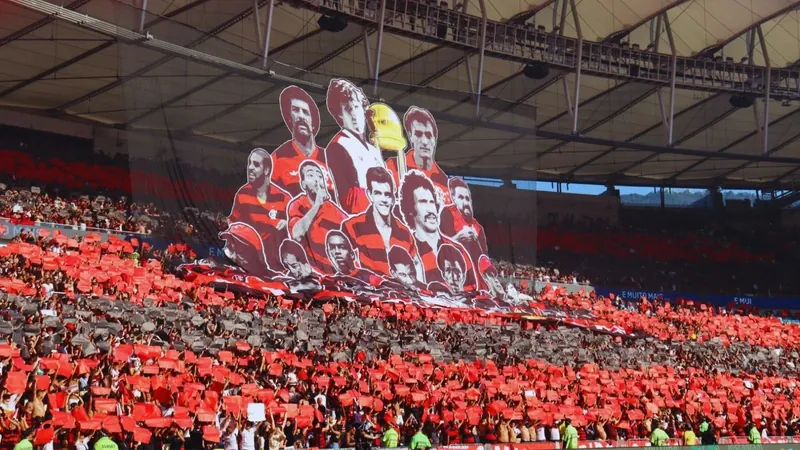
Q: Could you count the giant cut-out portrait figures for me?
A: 14